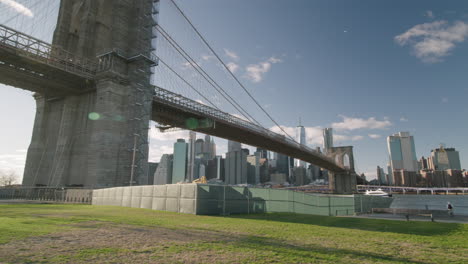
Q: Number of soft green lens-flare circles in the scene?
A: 2